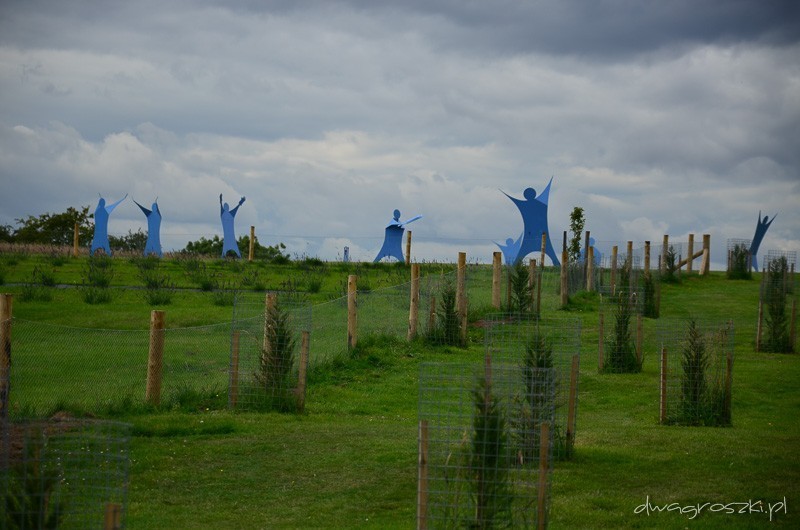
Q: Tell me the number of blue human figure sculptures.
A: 8